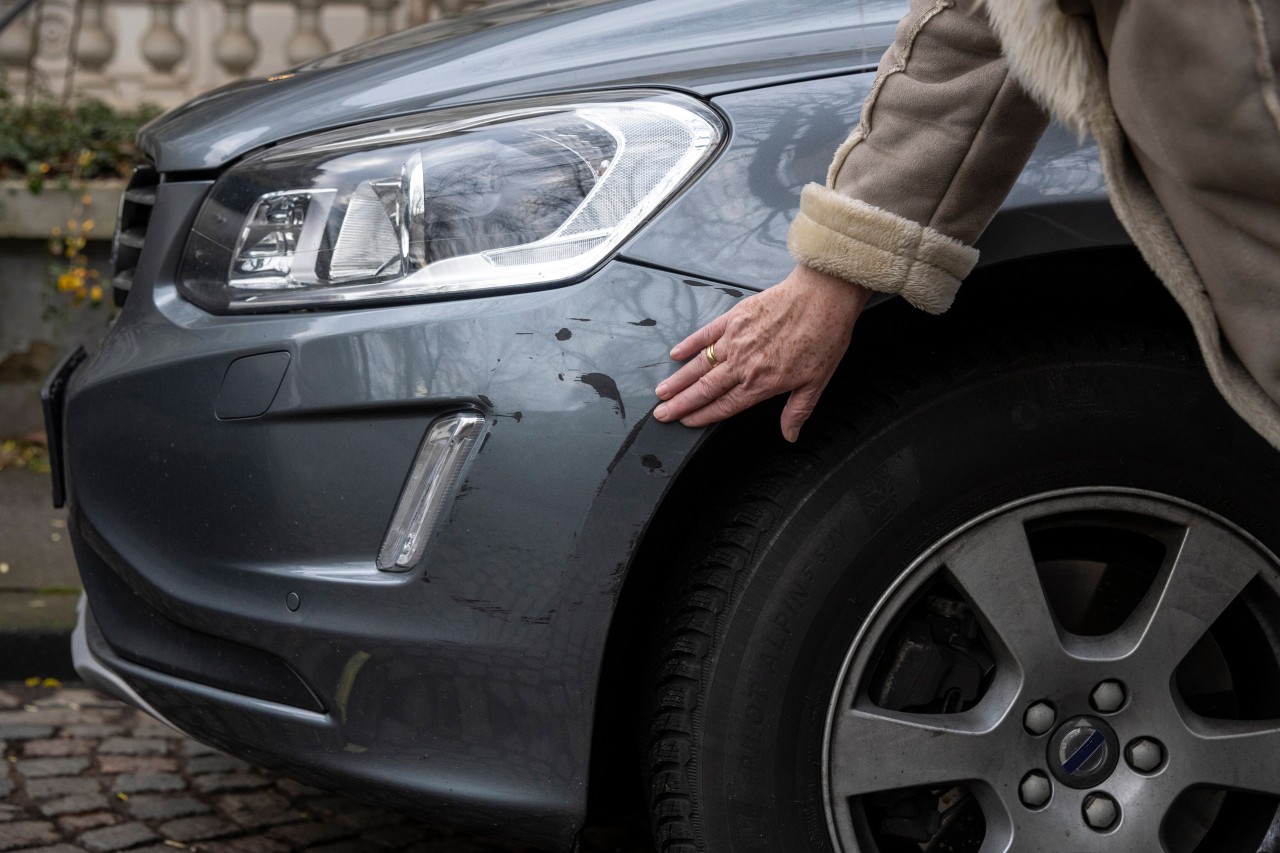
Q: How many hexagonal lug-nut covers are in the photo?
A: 5